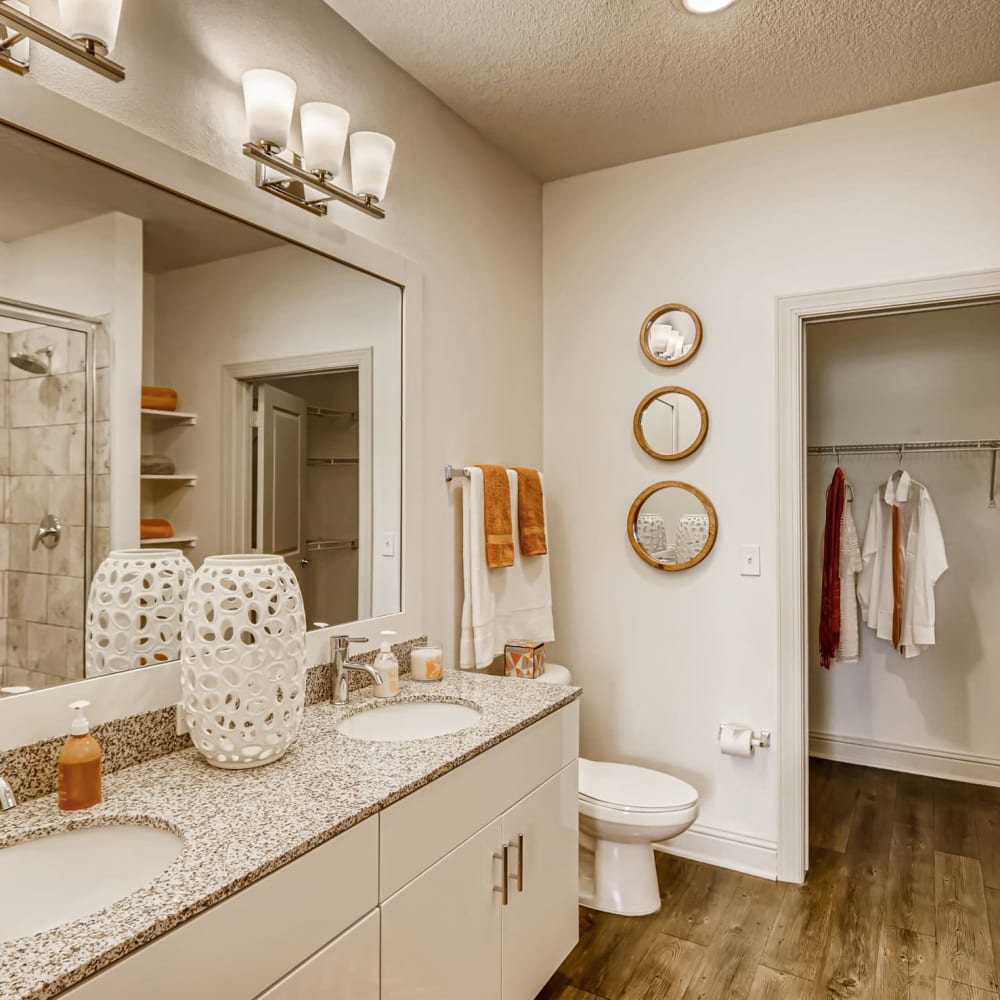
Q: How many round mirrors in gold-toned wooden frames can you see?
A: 3